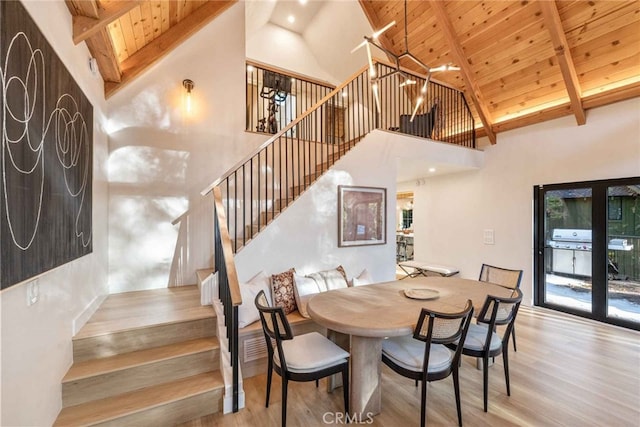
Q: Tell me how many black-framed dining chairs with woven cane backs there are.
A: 4